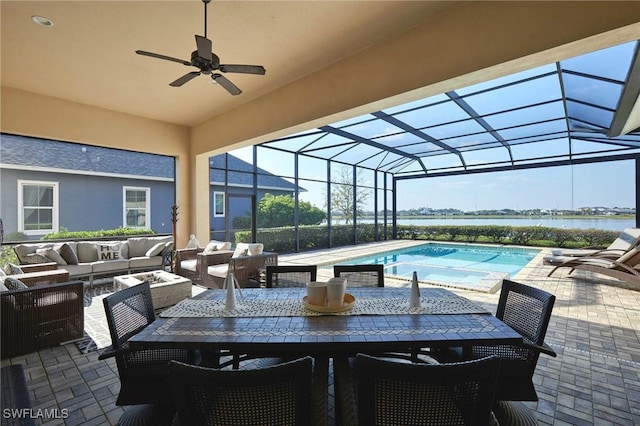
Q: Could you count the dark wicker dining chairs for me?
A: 6